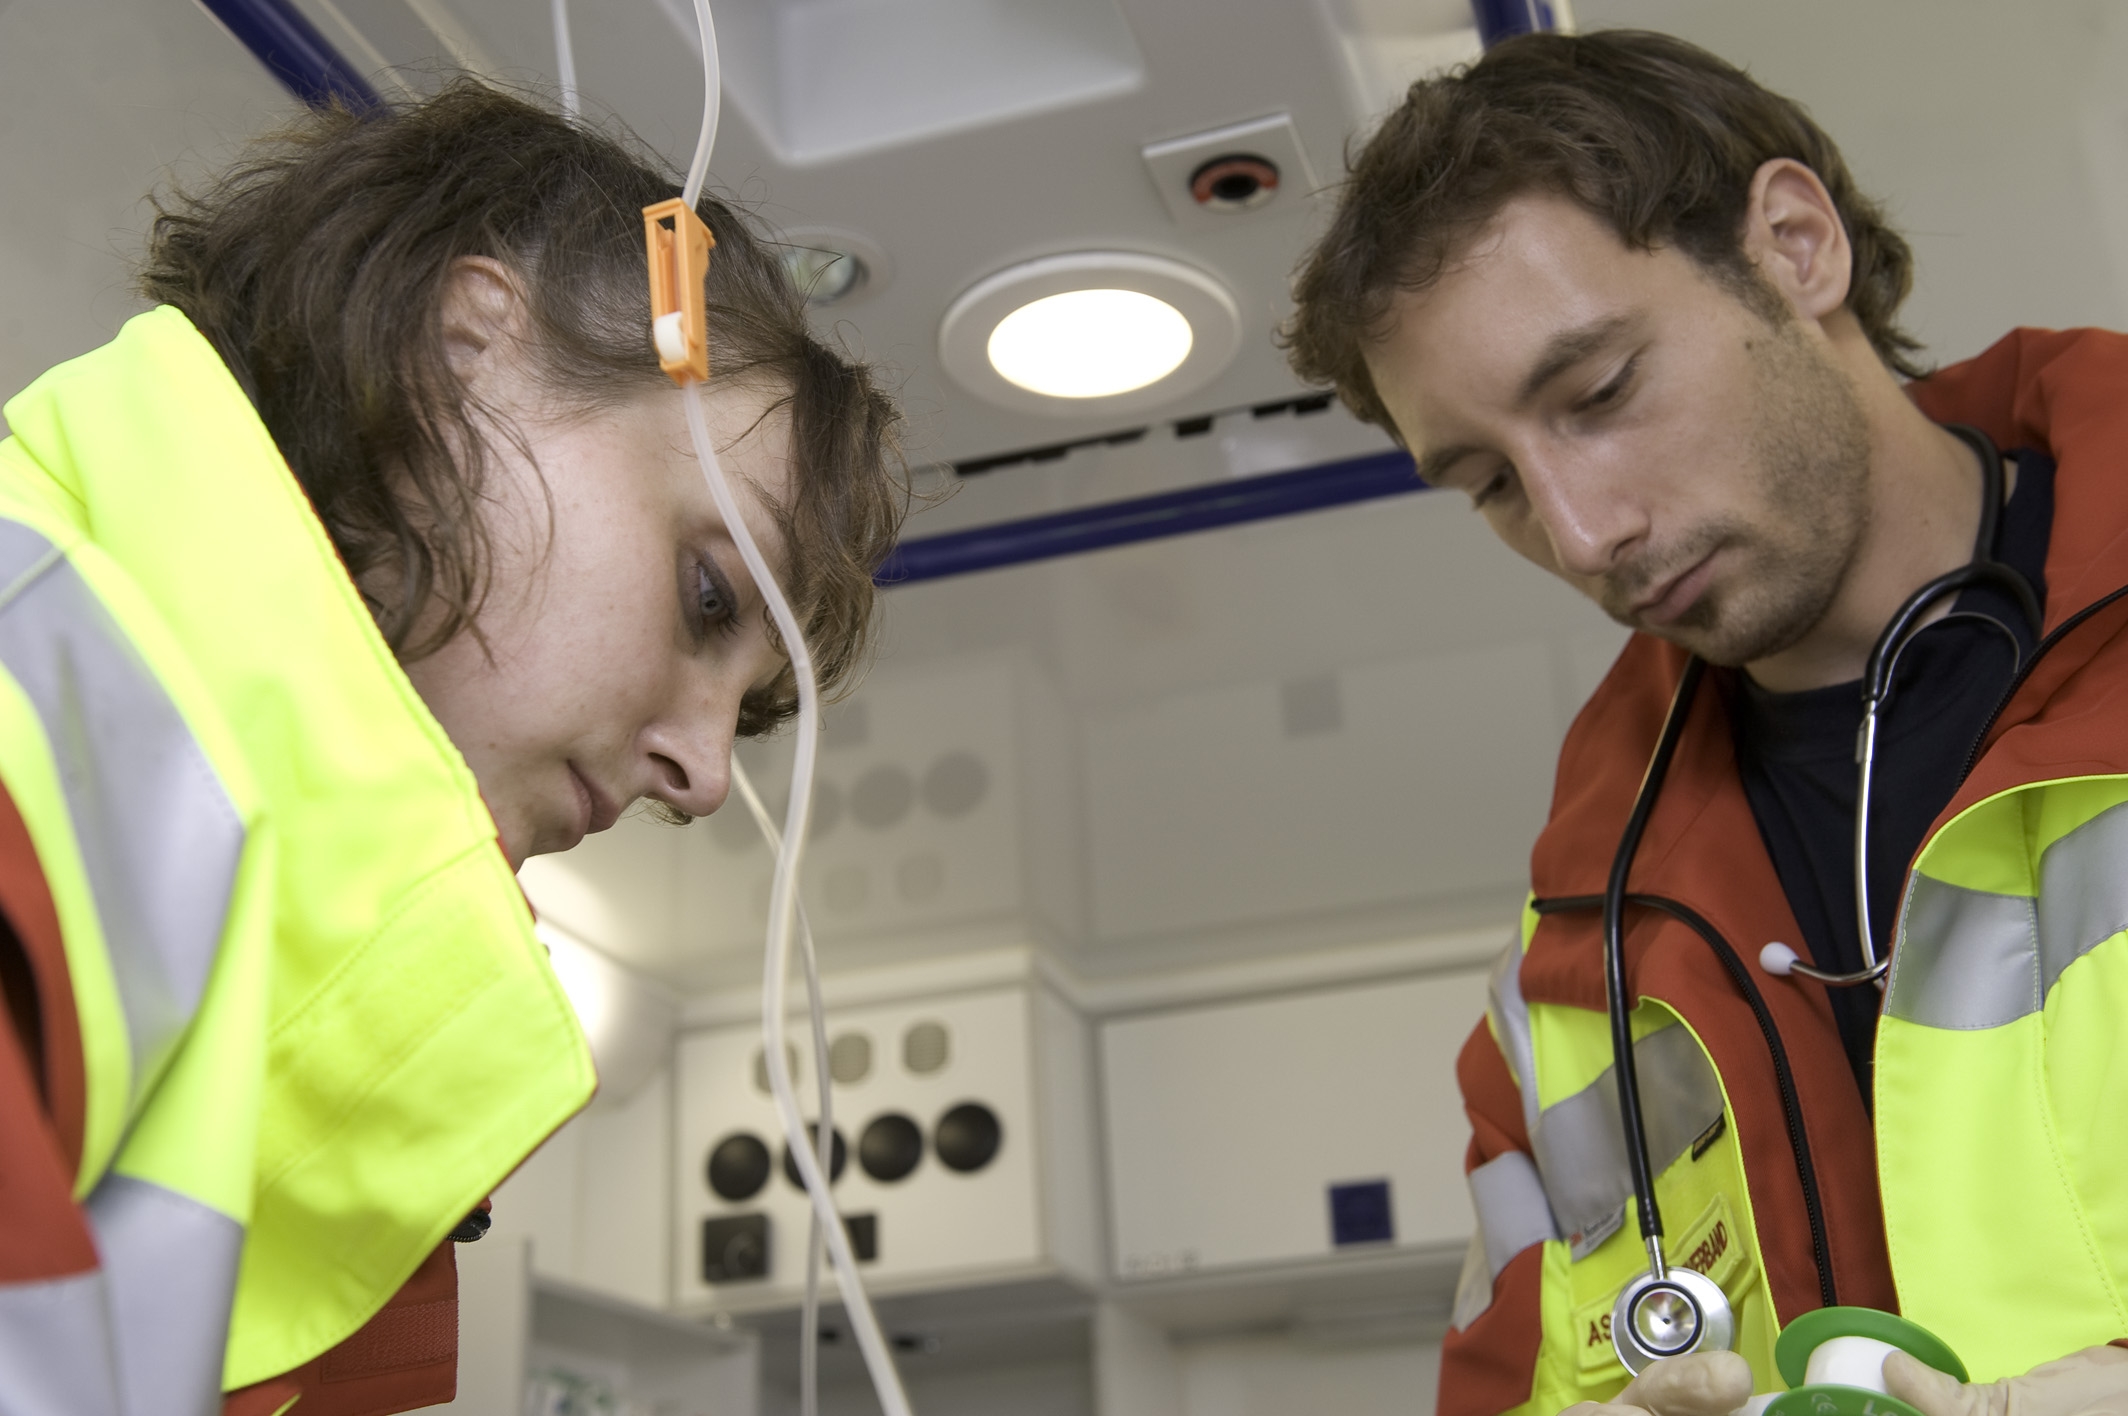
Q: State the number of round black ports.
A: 4